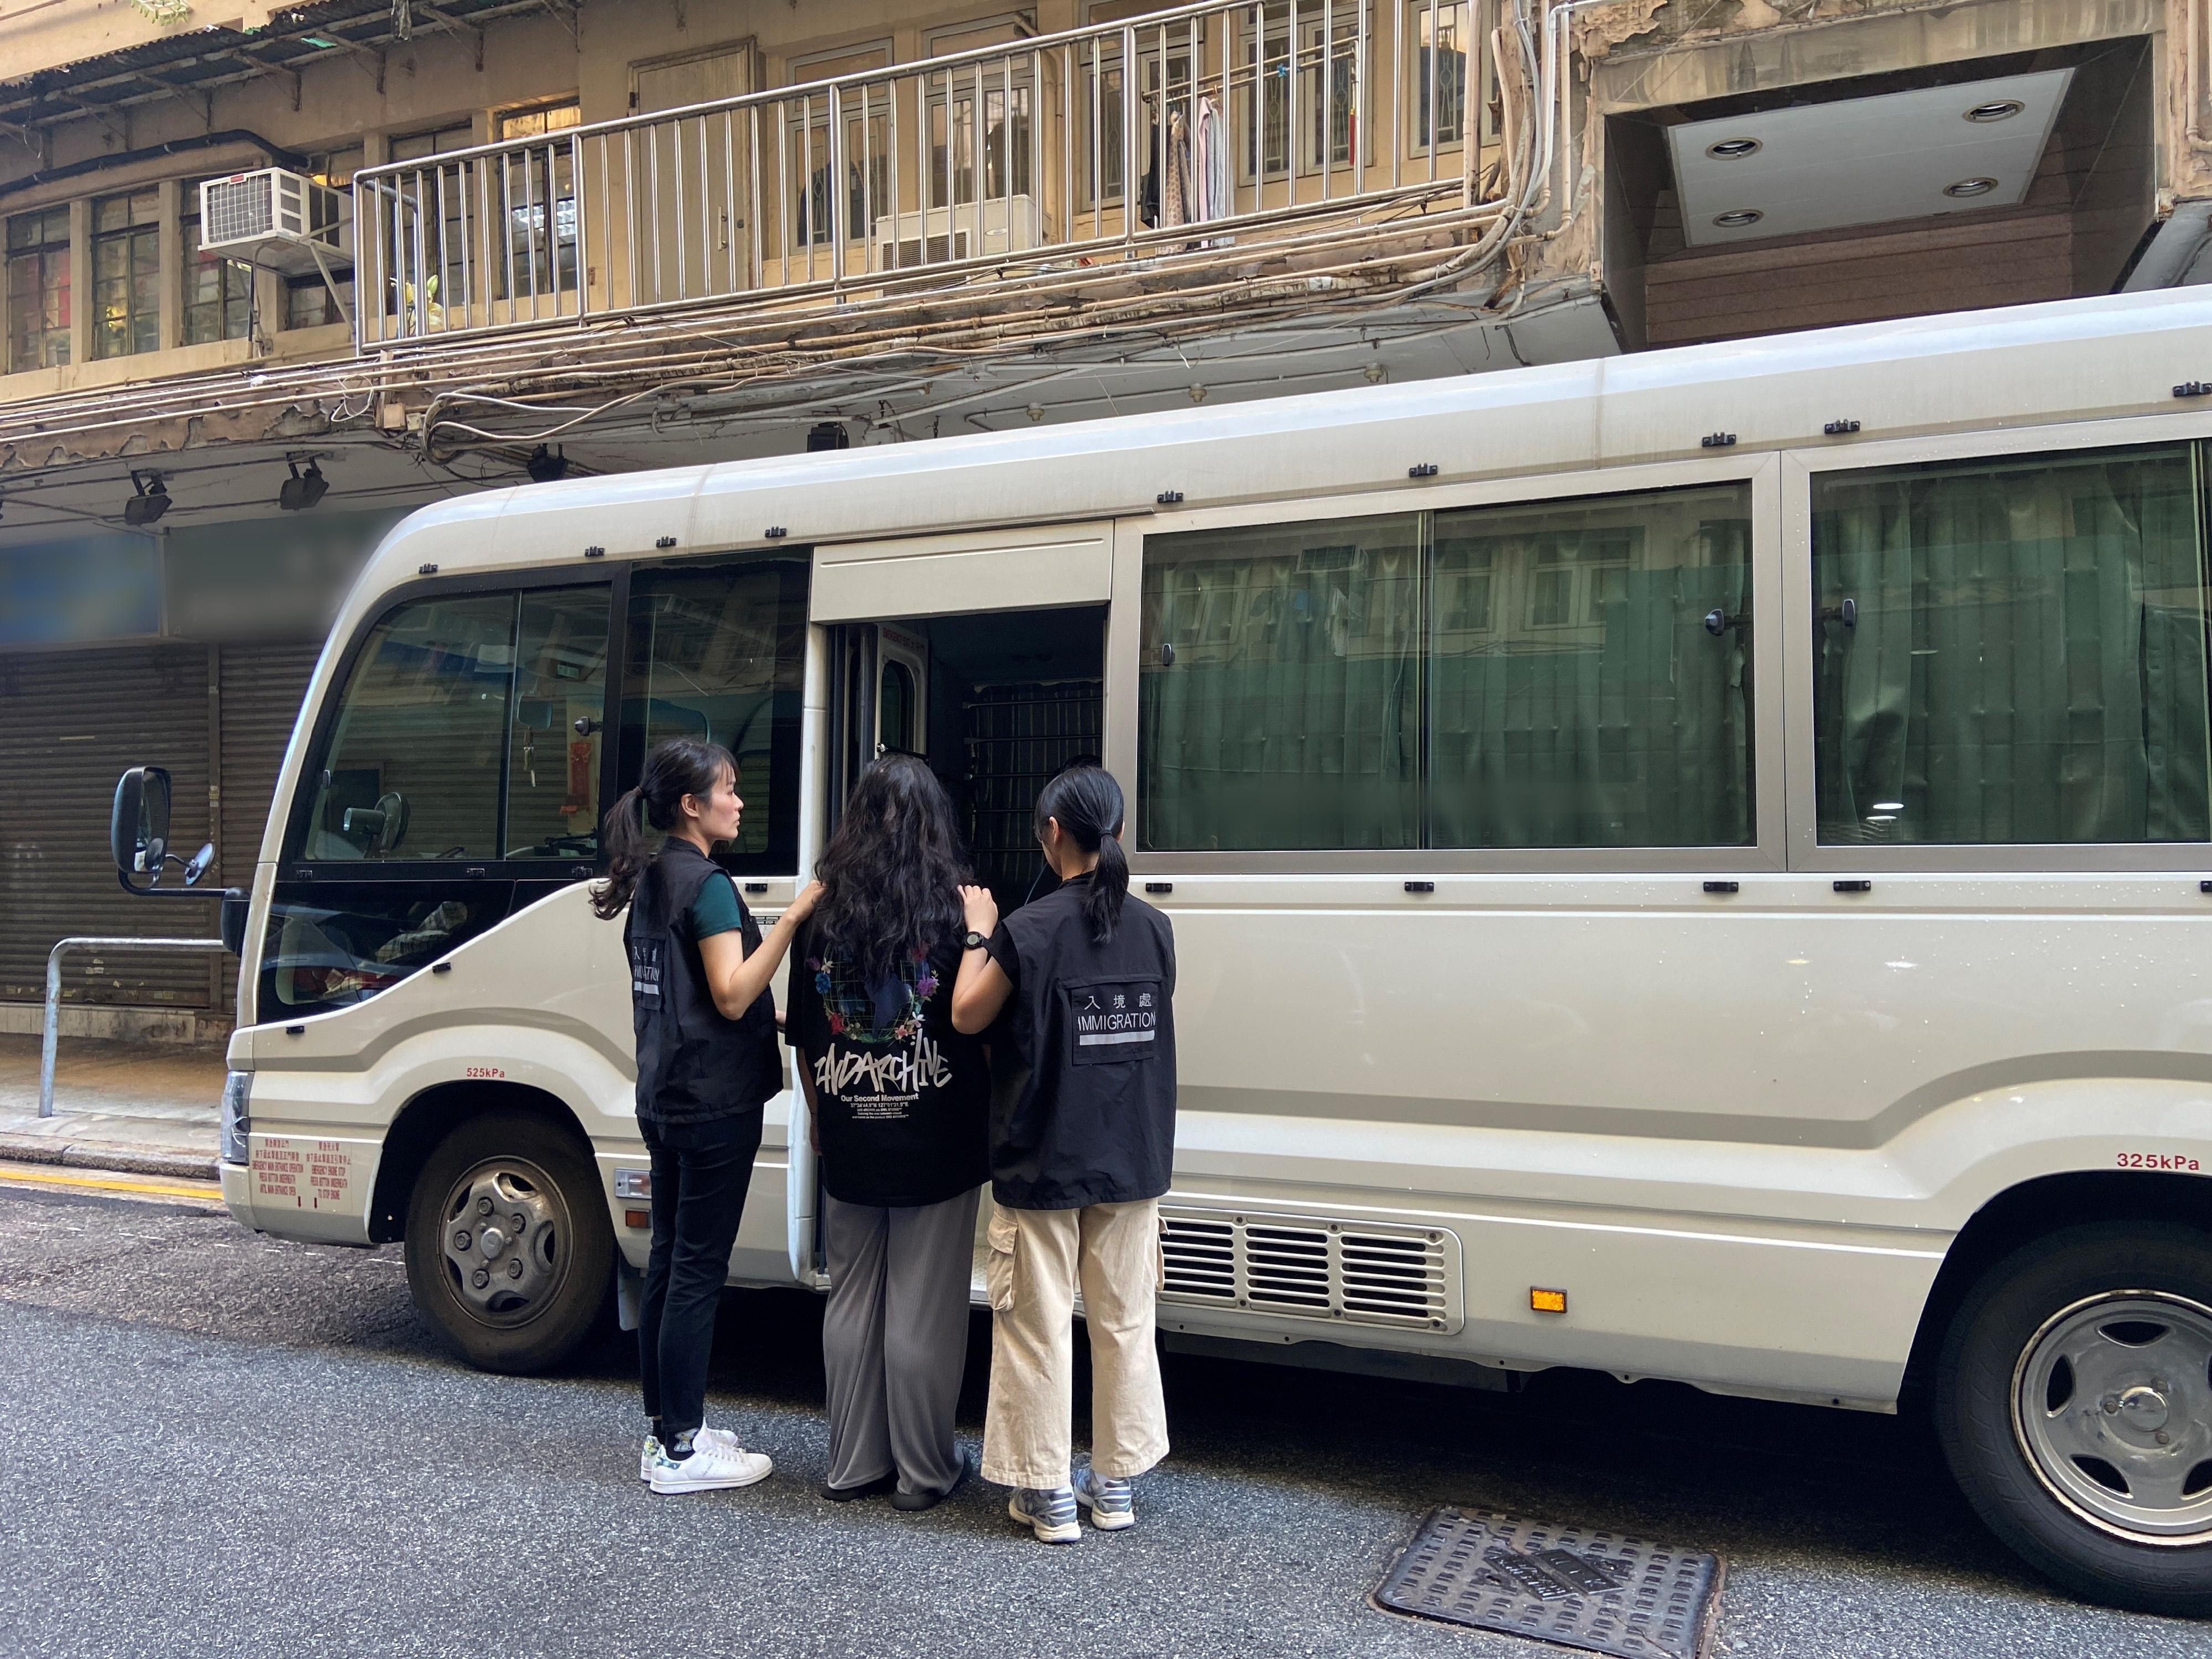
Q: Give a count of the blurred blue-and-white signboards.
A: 1